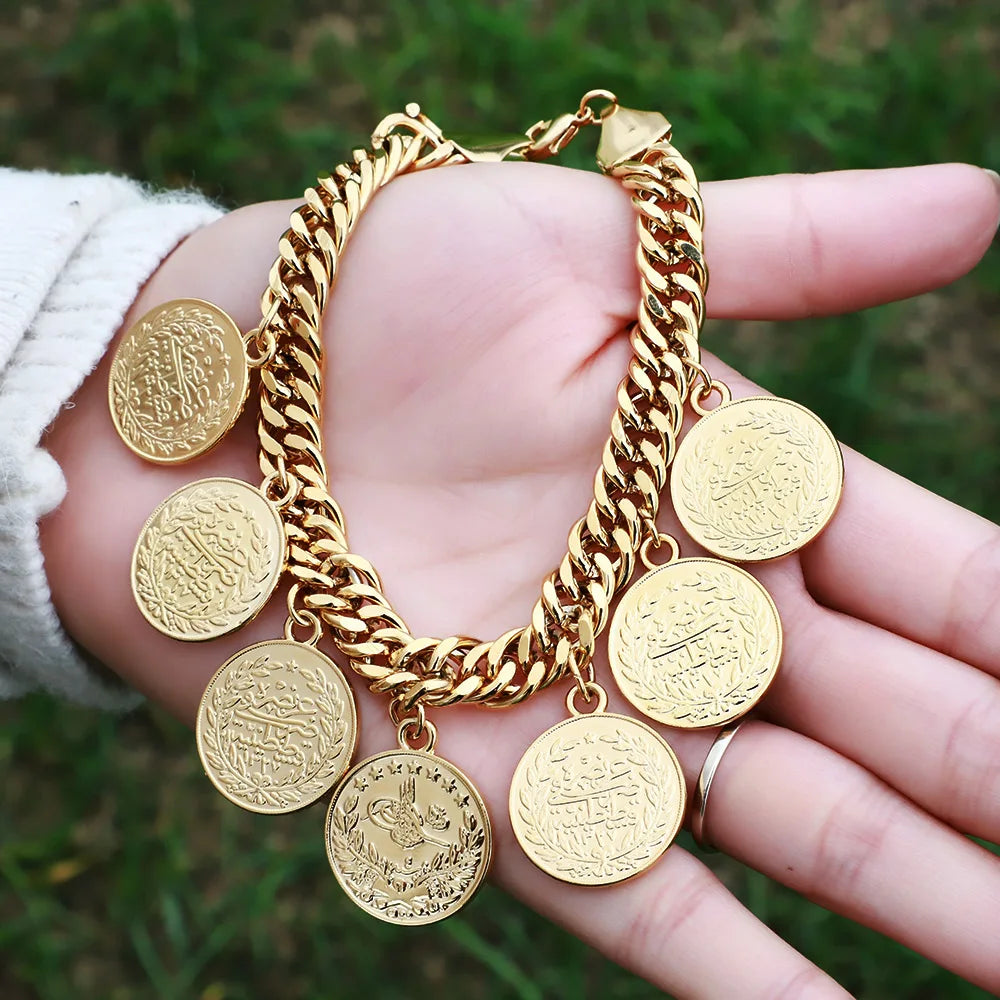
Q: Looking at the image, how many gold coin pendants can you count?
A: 7